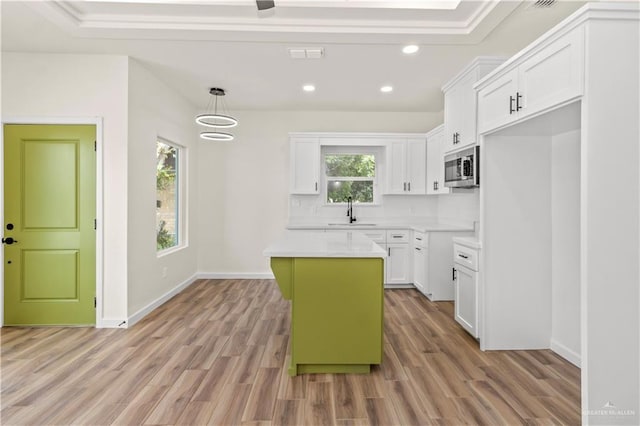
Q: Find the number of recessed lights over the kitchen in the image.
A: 3